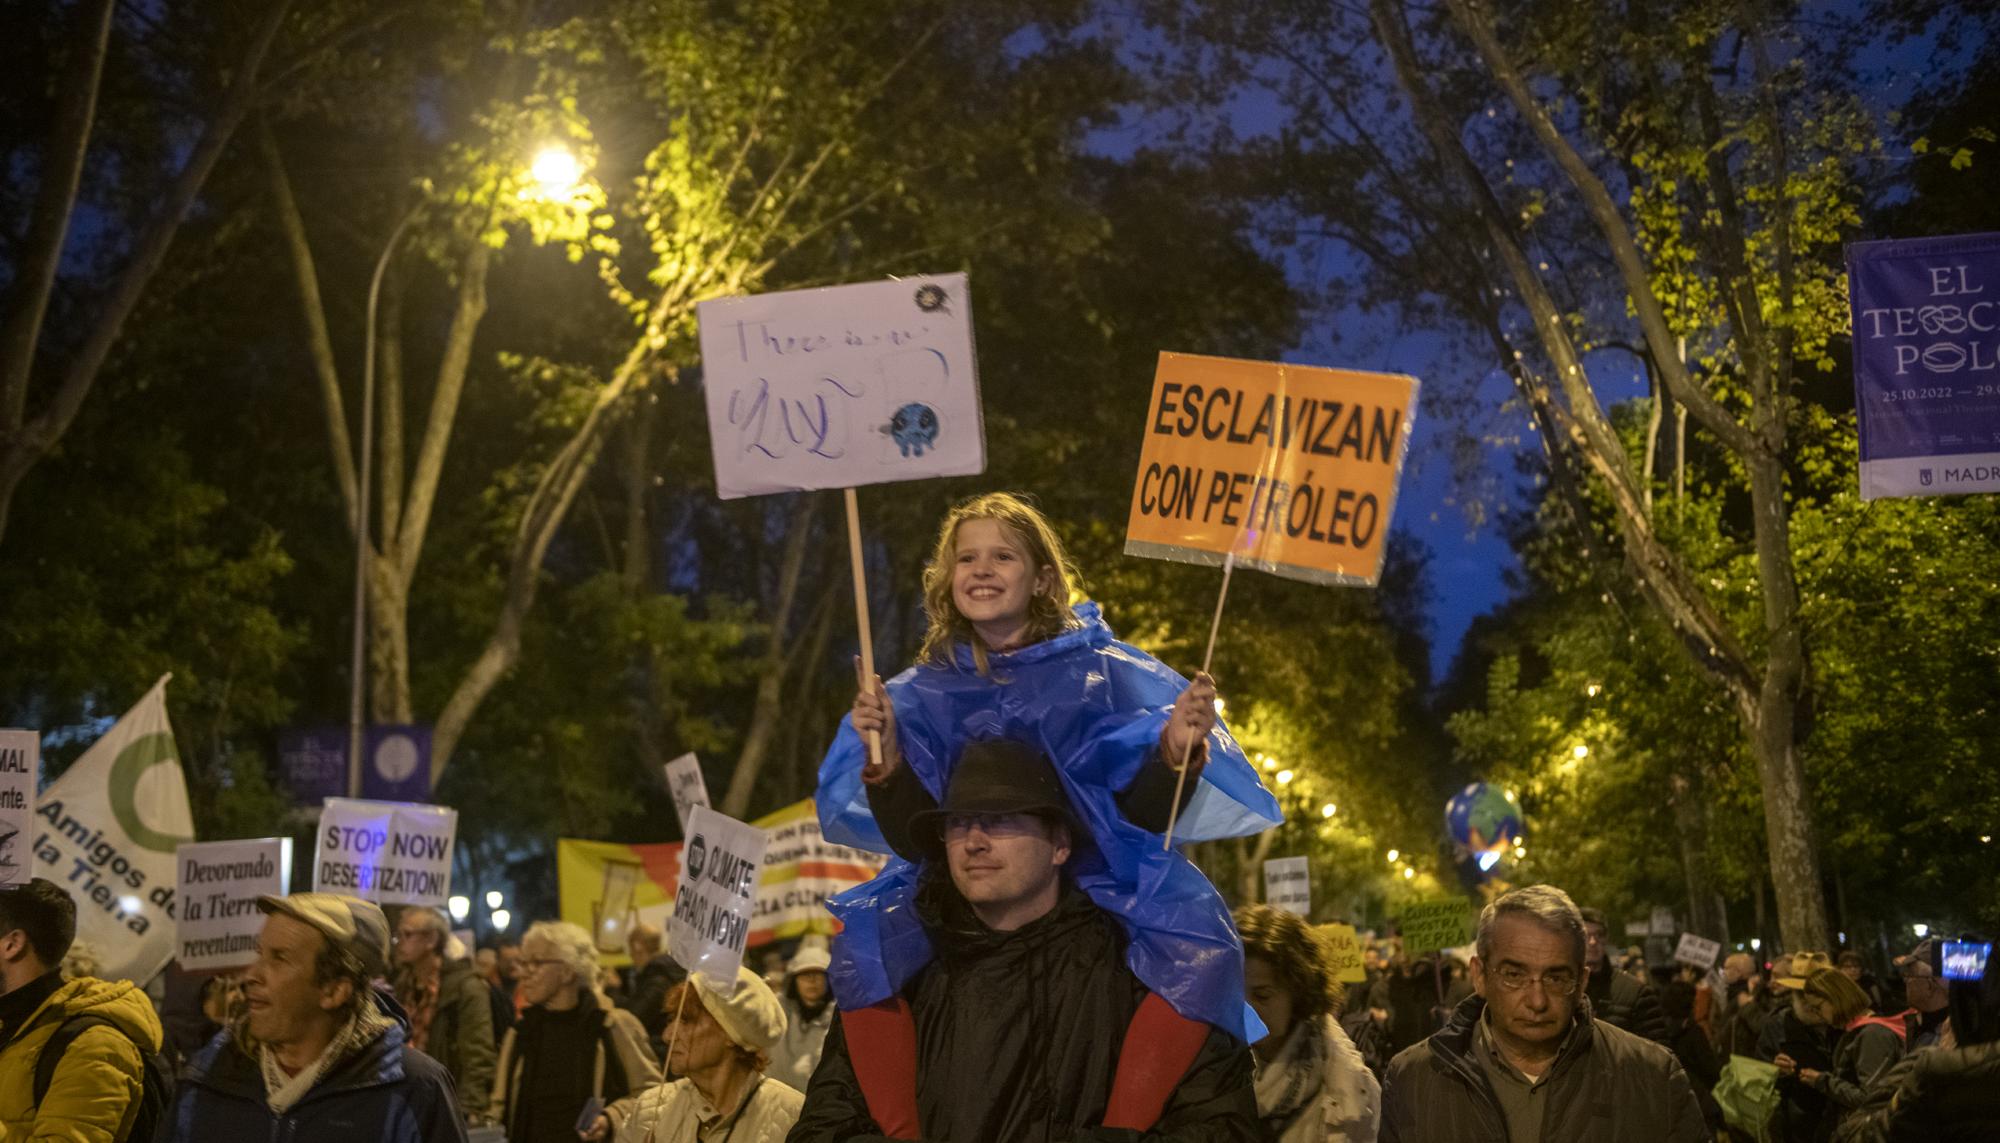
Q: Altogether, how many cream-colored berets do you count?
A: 1